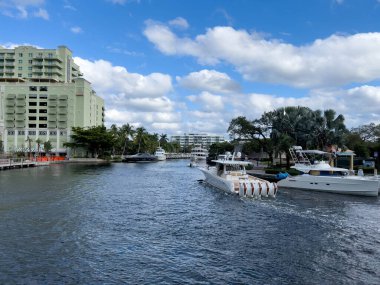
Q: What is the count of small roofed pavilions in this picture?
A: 1